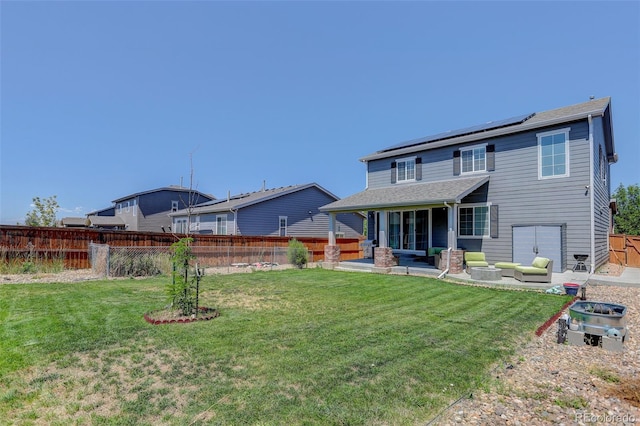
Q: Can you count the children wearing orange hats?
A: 0